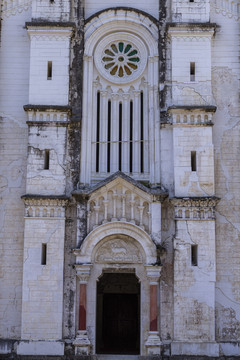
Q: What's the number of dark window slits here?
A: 11